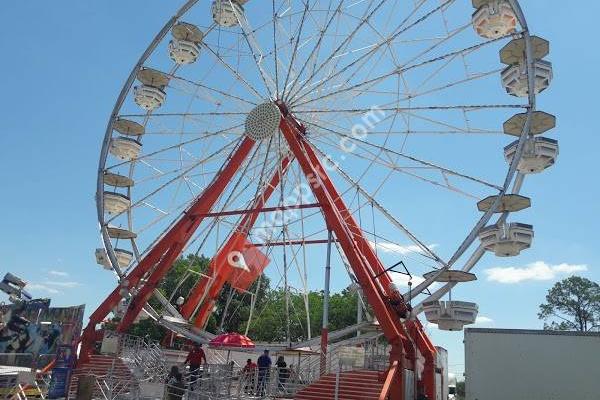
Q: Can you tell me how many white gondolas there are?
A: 11